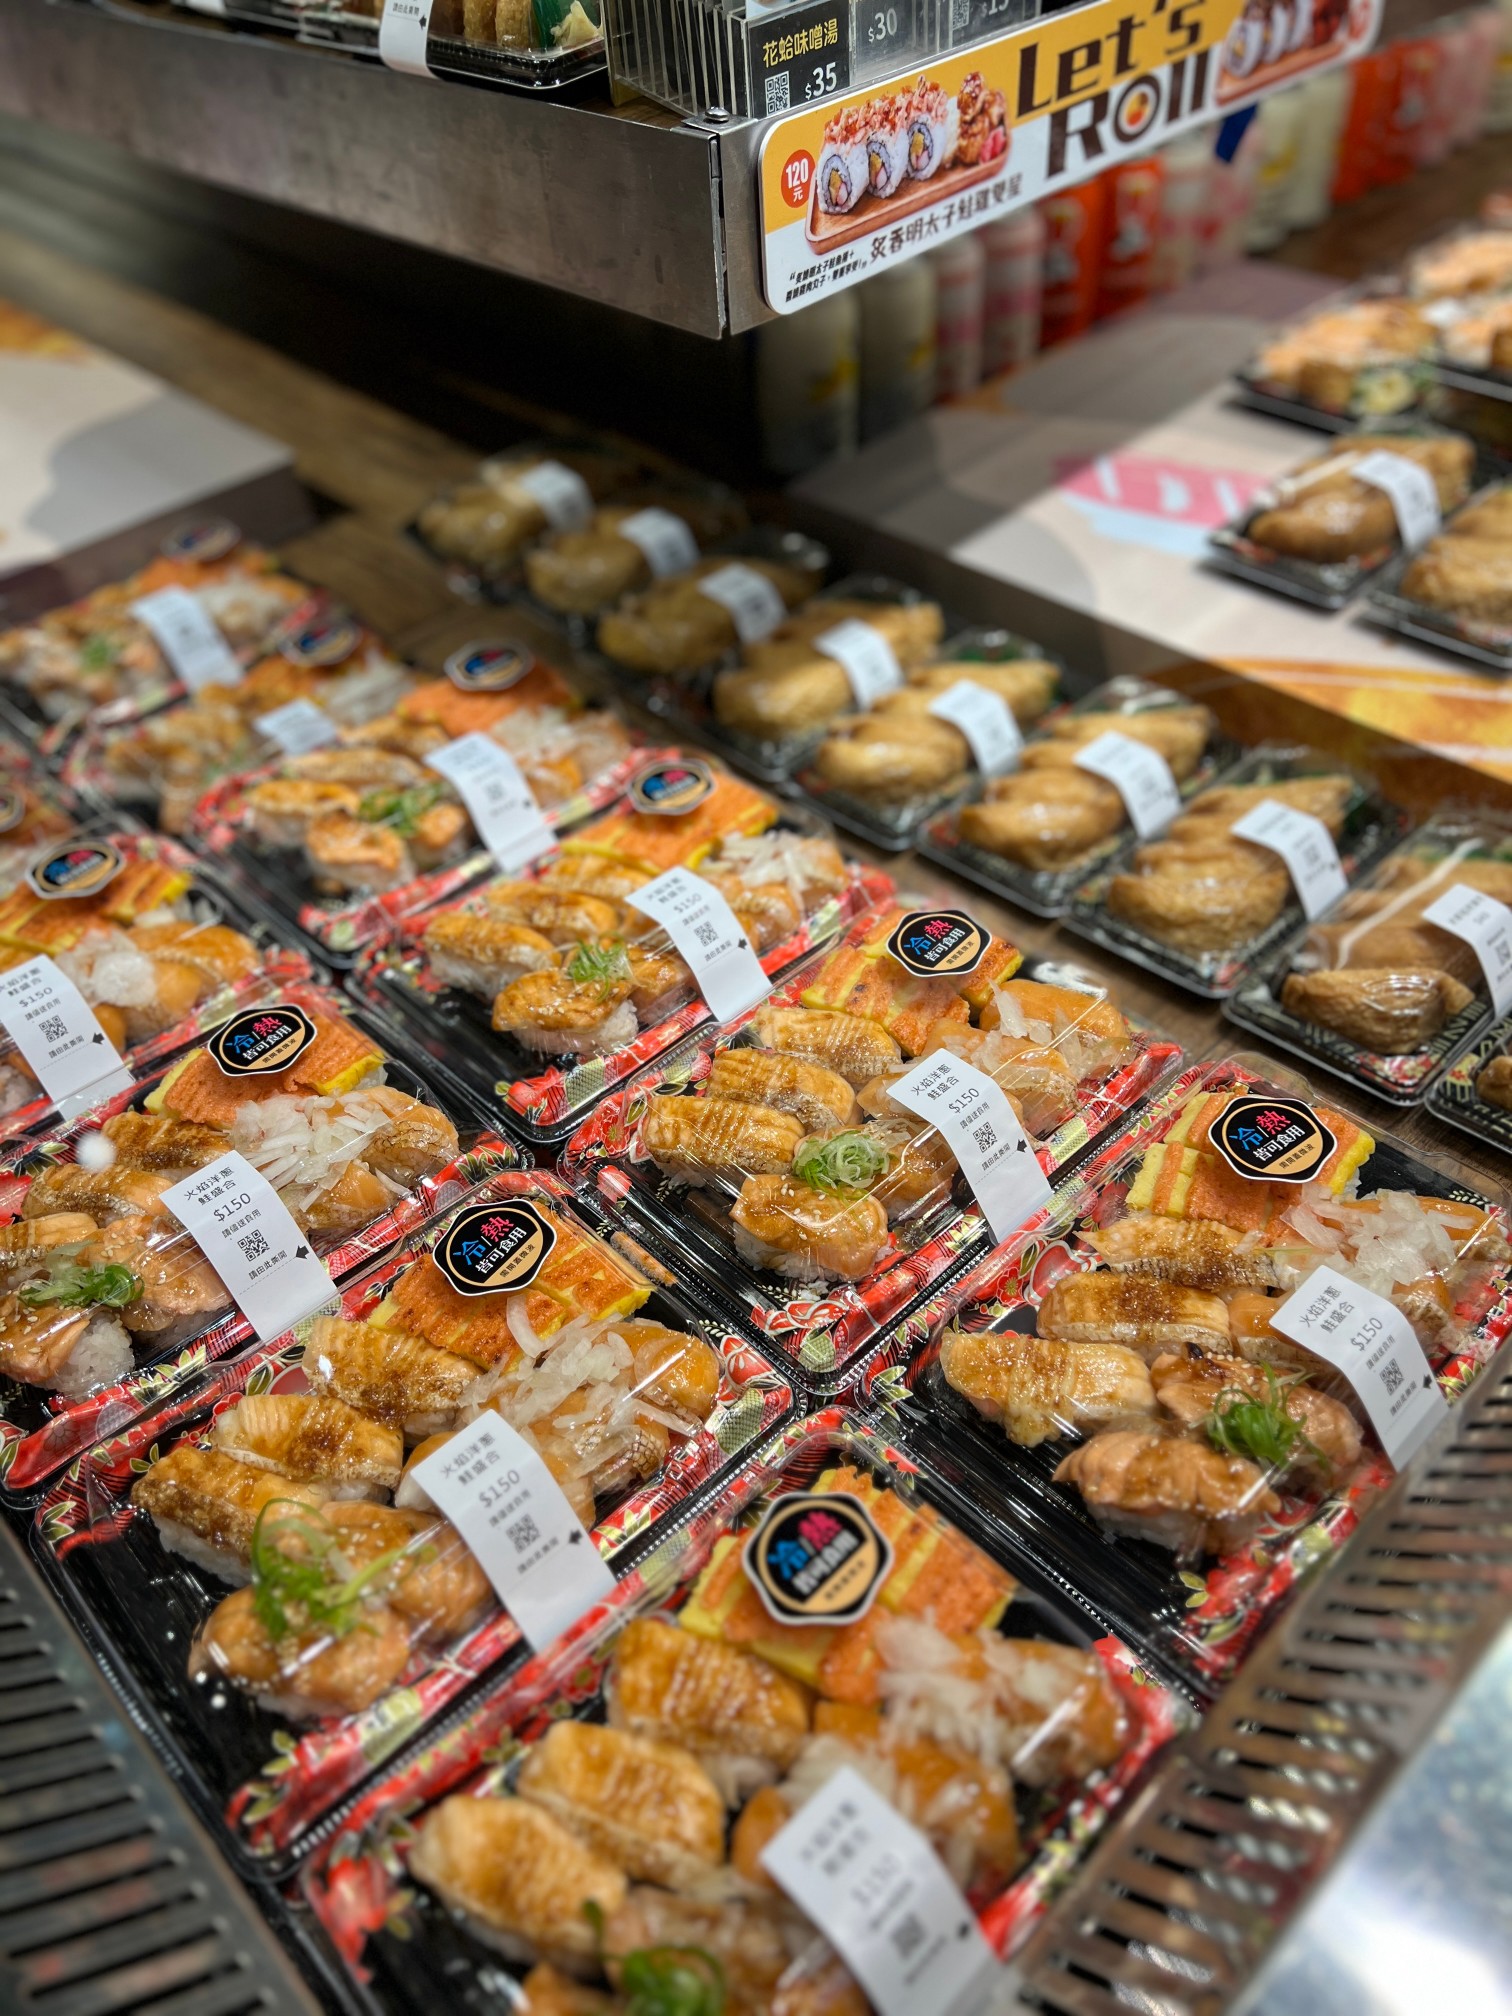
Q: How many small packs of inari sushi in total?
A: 11